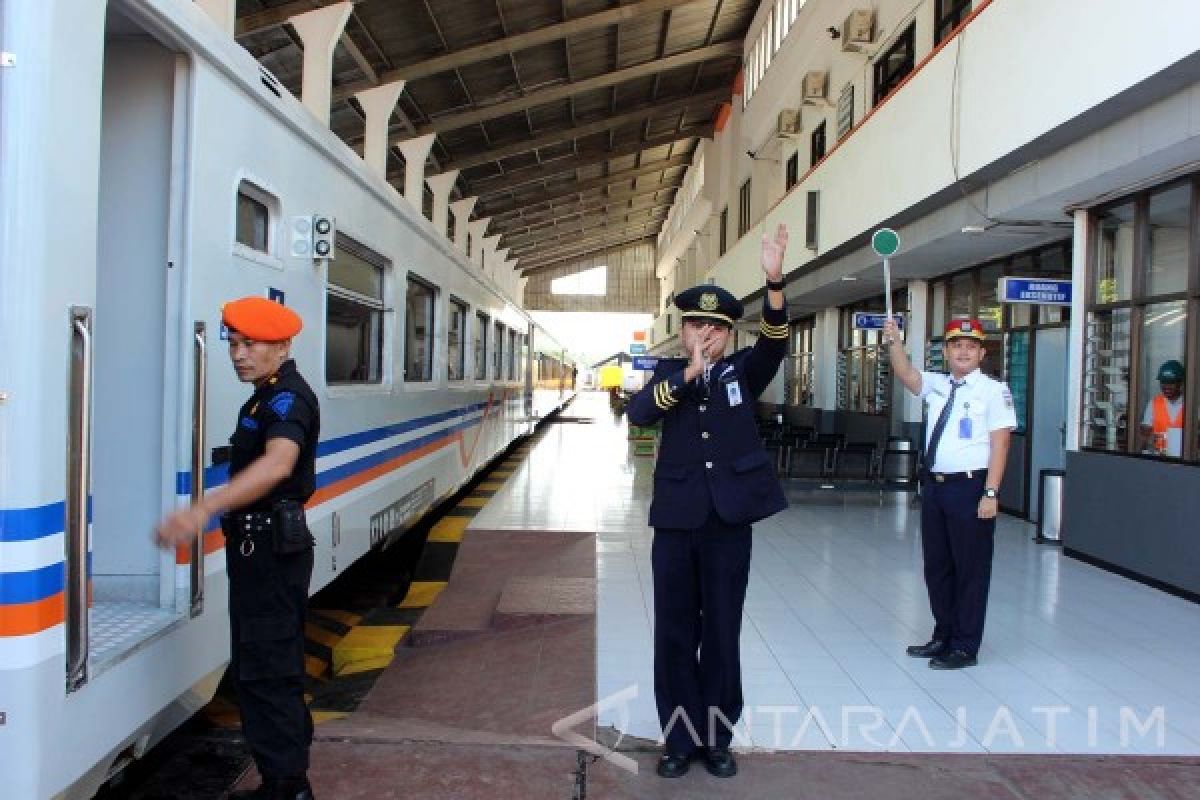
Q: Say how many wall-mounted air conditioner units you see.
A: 3